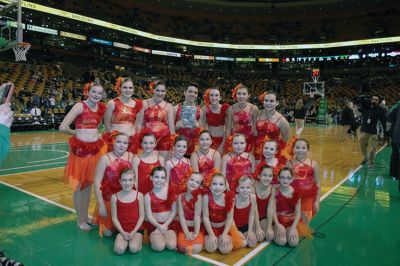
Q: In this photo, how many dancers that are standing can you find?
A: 7